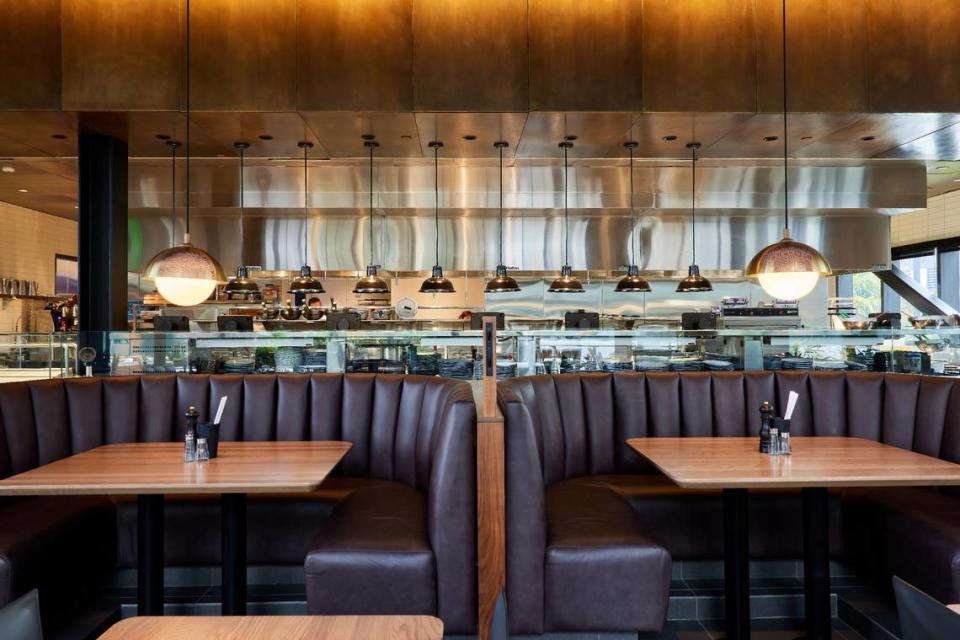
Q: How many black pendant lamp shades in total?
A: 8